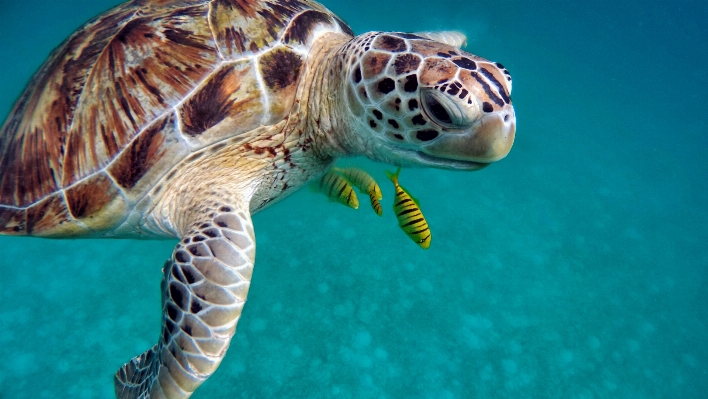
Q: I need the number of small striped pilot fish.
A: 4